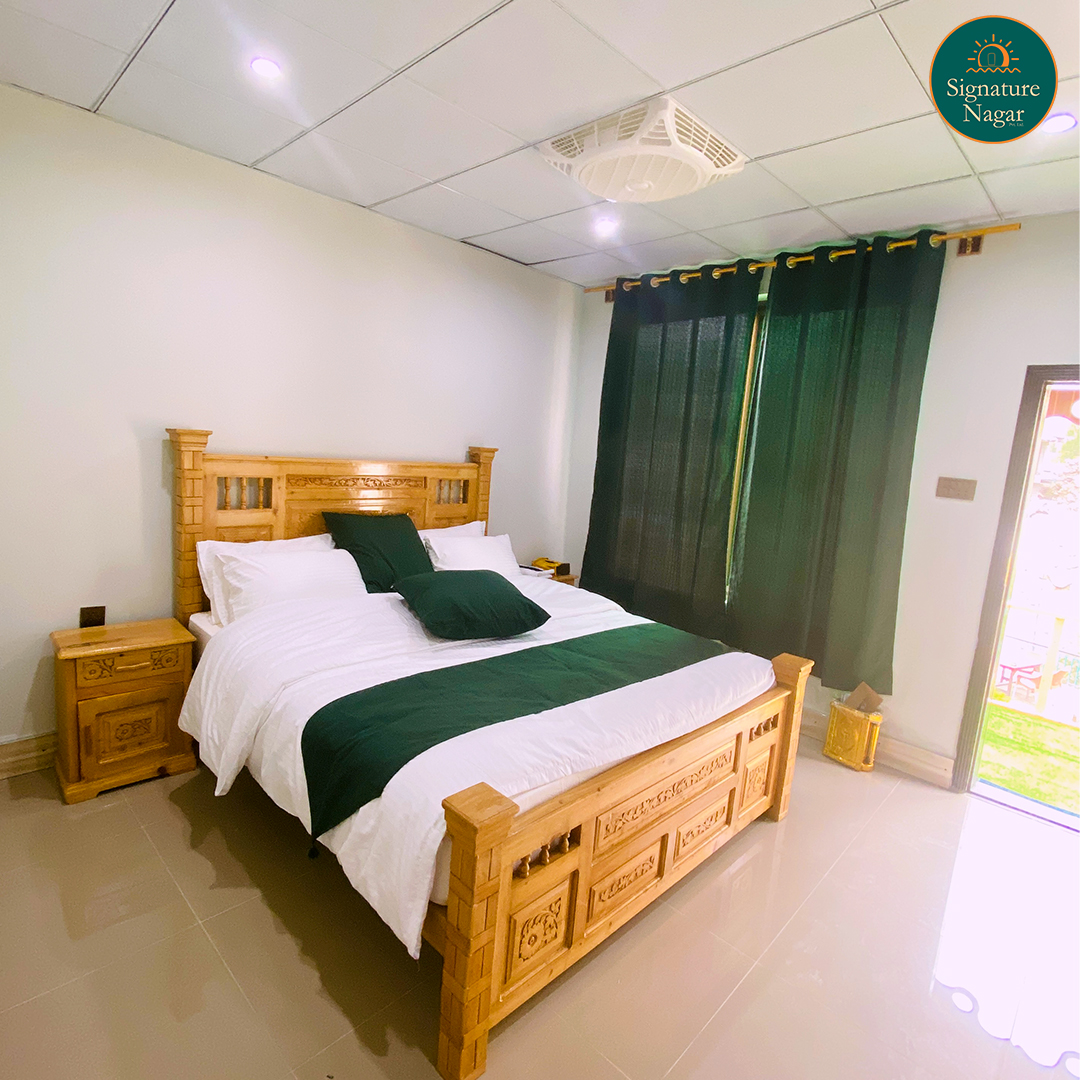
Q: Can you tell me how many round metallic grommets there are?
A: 9